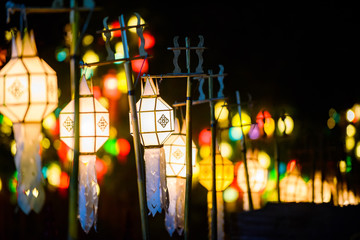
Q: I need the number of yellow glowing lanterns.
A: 1